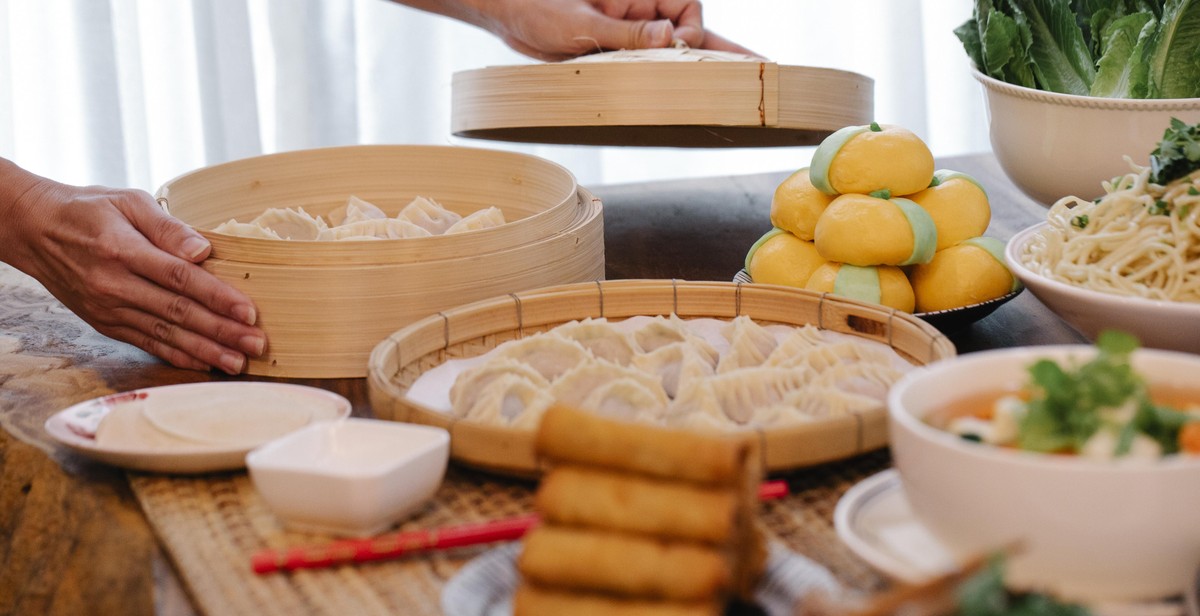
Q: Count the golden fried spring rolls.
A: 4